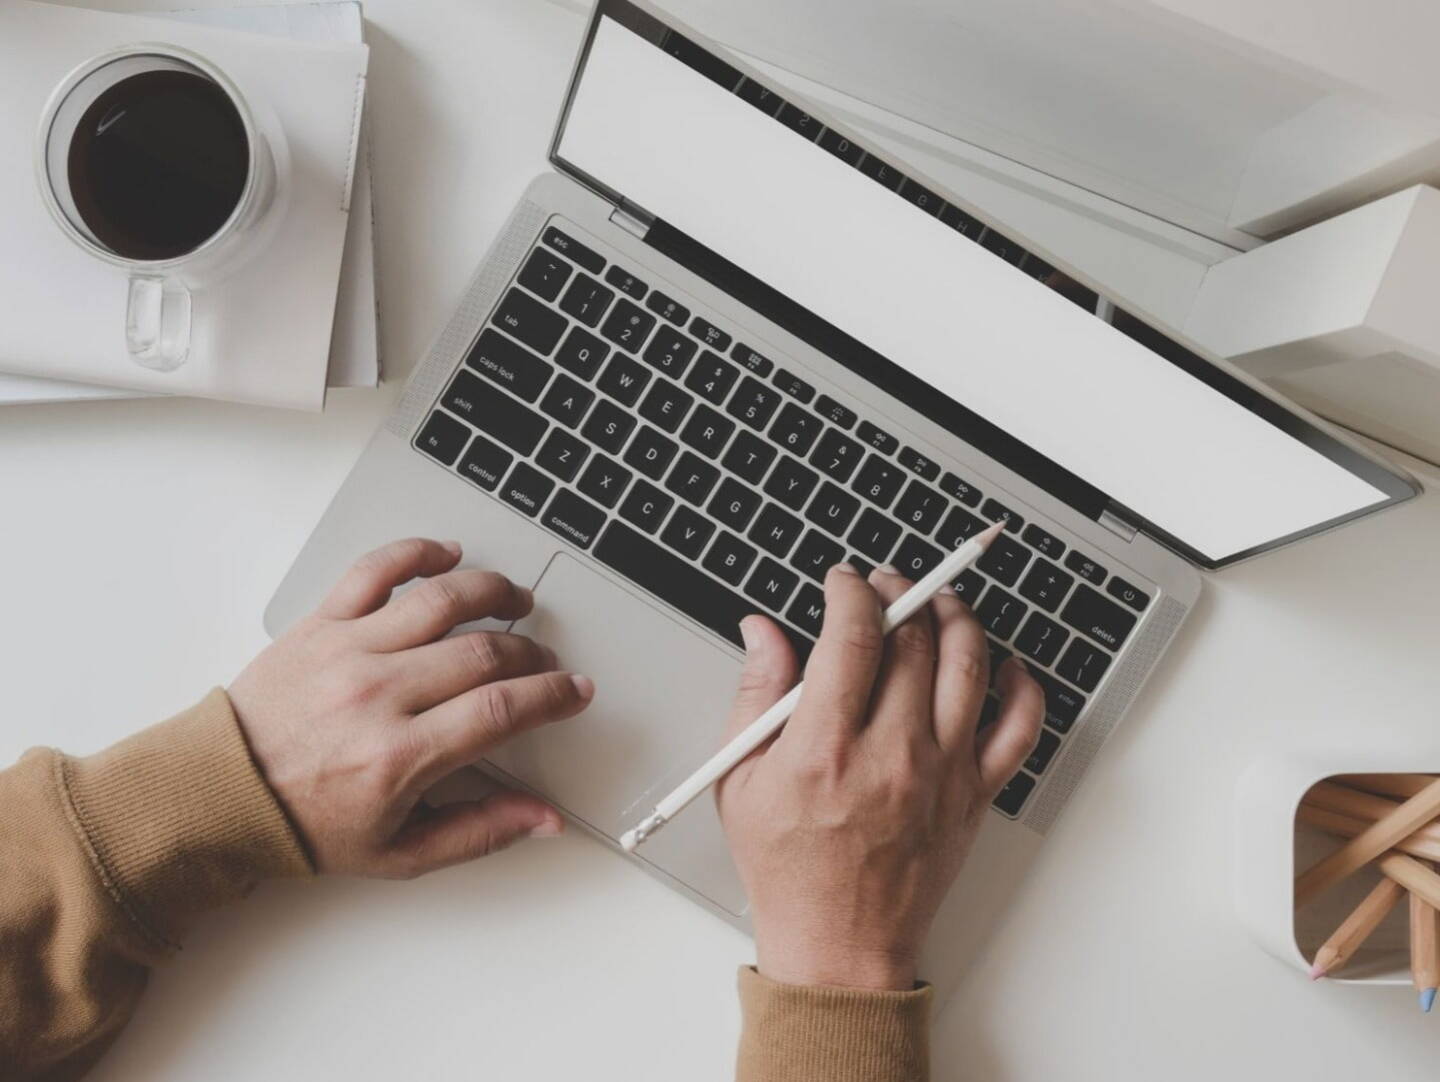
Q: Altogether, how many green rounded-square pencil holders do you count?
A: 0